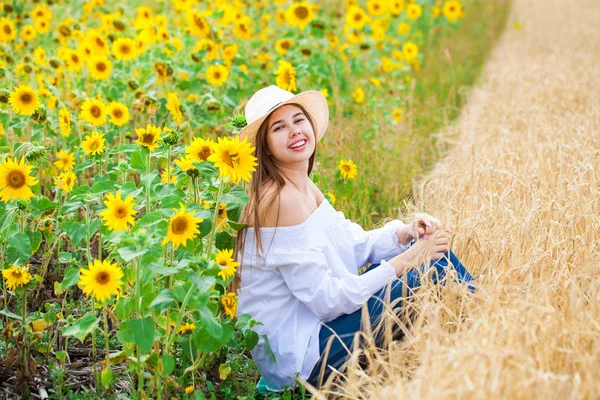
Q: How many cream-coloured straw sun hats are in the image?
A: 1